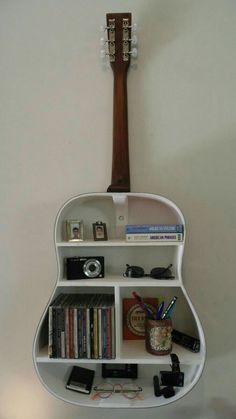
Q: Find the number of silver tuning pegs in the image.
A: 6